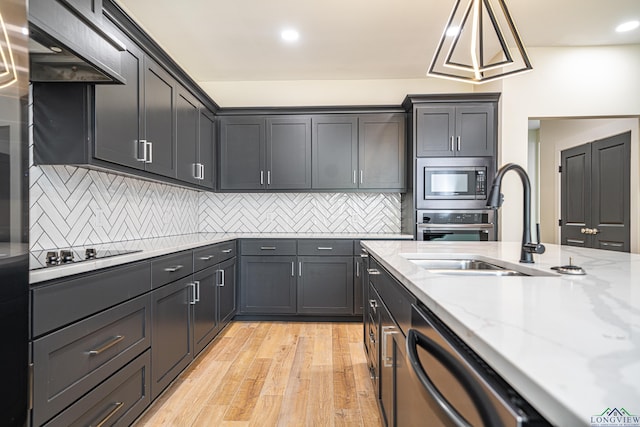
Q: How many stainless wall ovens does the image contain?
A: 1